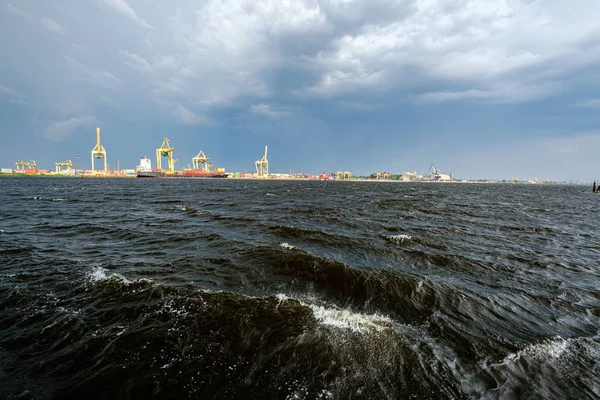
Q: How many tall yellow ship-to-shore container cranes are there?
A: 4